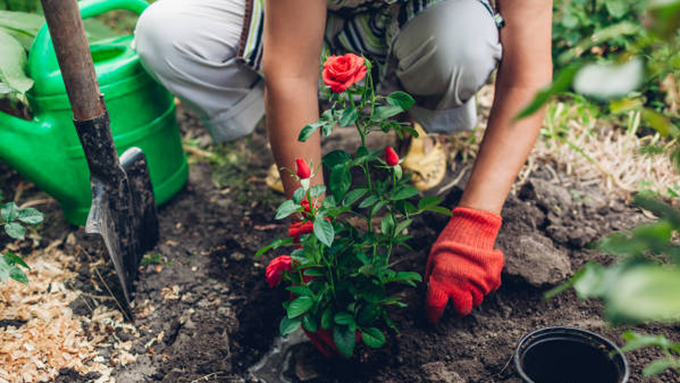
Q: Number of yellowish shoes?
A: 2